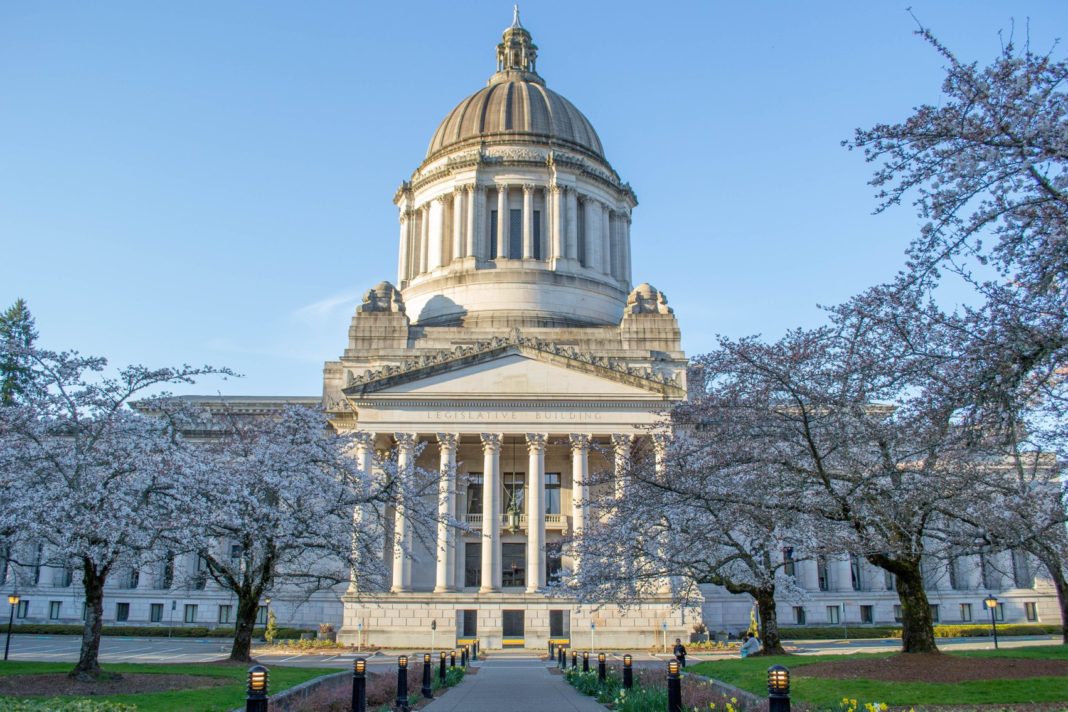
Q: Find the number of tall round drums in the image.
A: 1